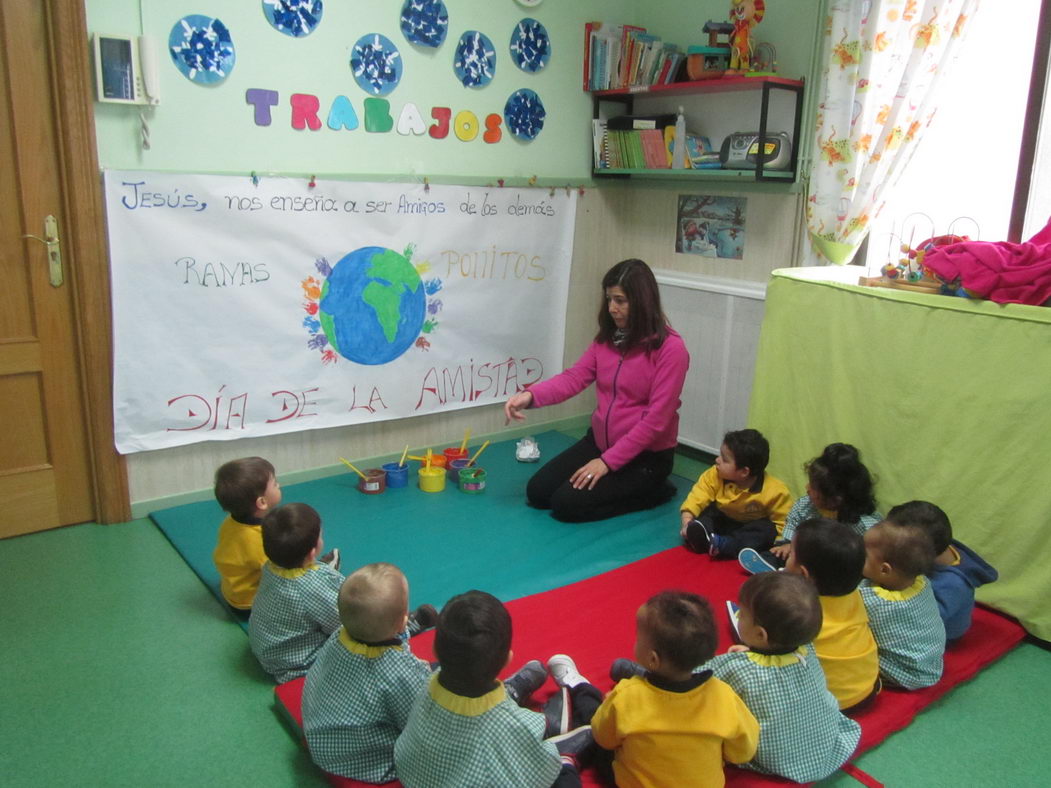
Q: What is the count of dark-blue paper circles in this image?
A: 7